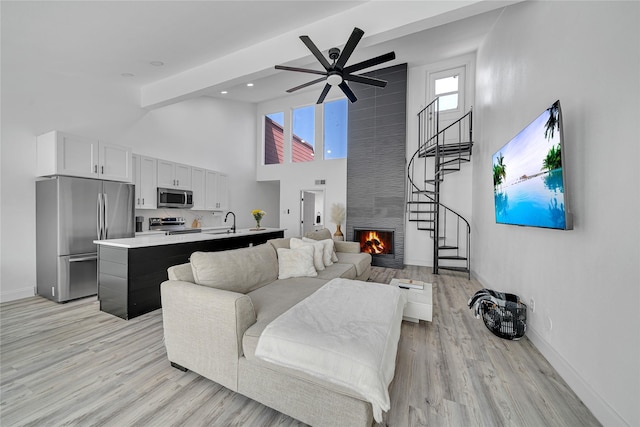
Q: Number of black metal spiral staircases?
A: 1